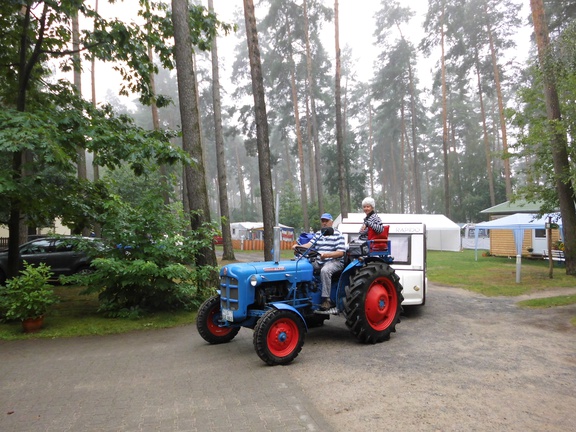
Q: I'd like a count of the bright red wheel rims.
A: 3